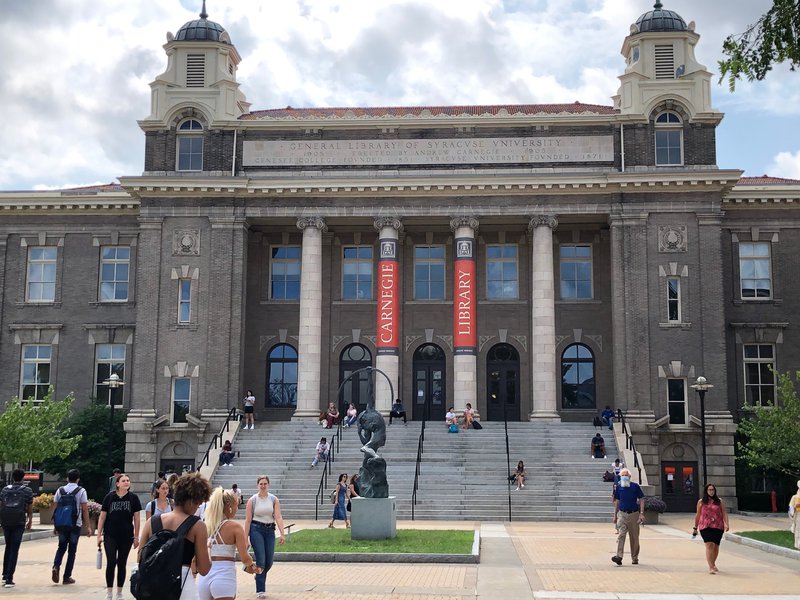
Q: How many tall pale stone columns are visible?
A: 4